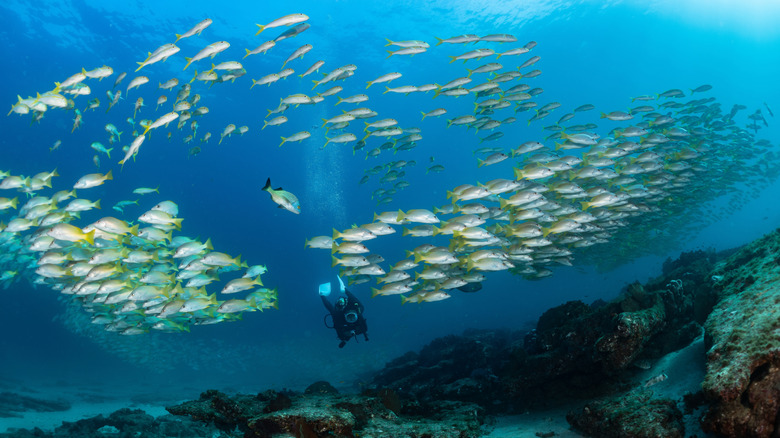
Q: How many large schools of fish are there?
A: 3